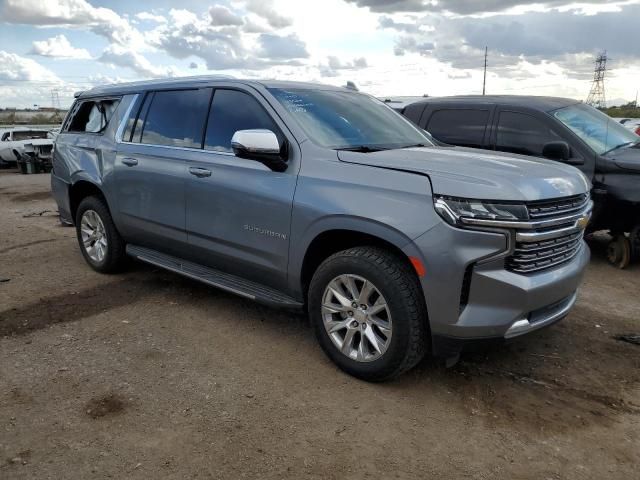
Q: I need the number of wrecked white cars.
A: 1